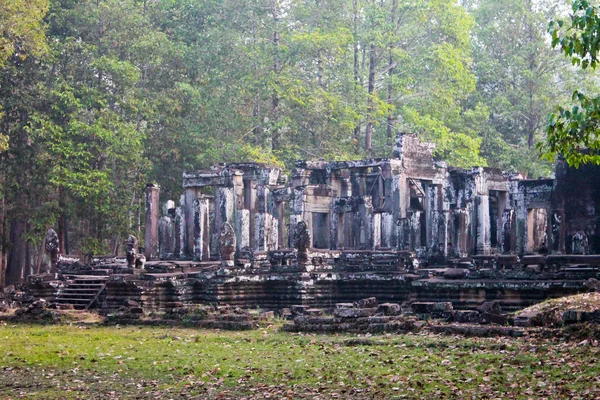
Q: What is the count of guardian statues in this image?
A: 4